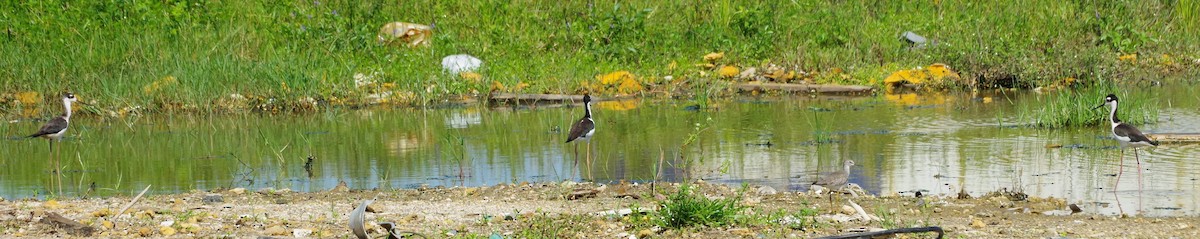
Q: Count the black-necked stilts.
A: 3